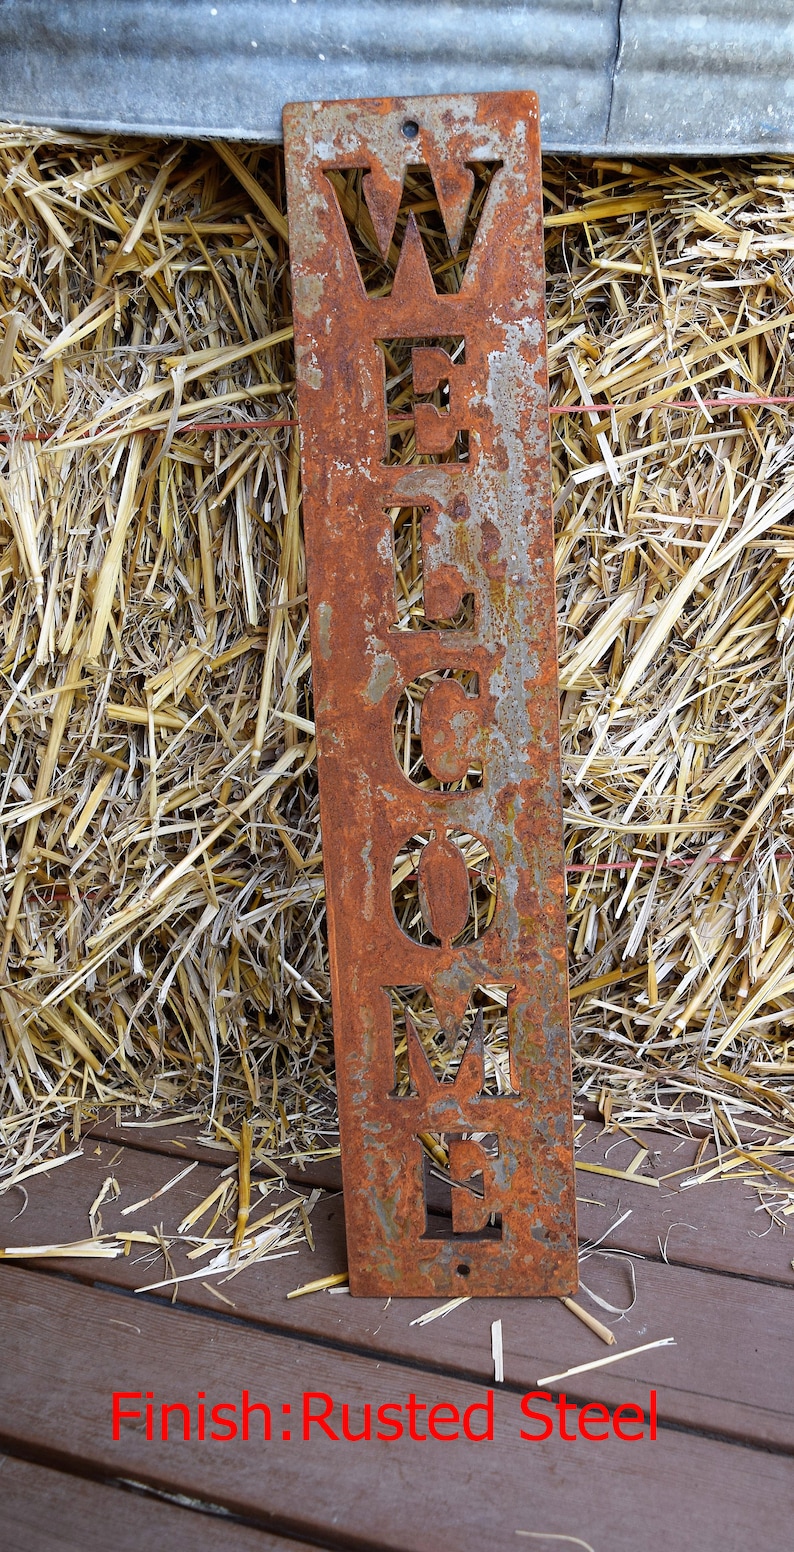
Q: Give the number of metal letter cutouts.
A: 7